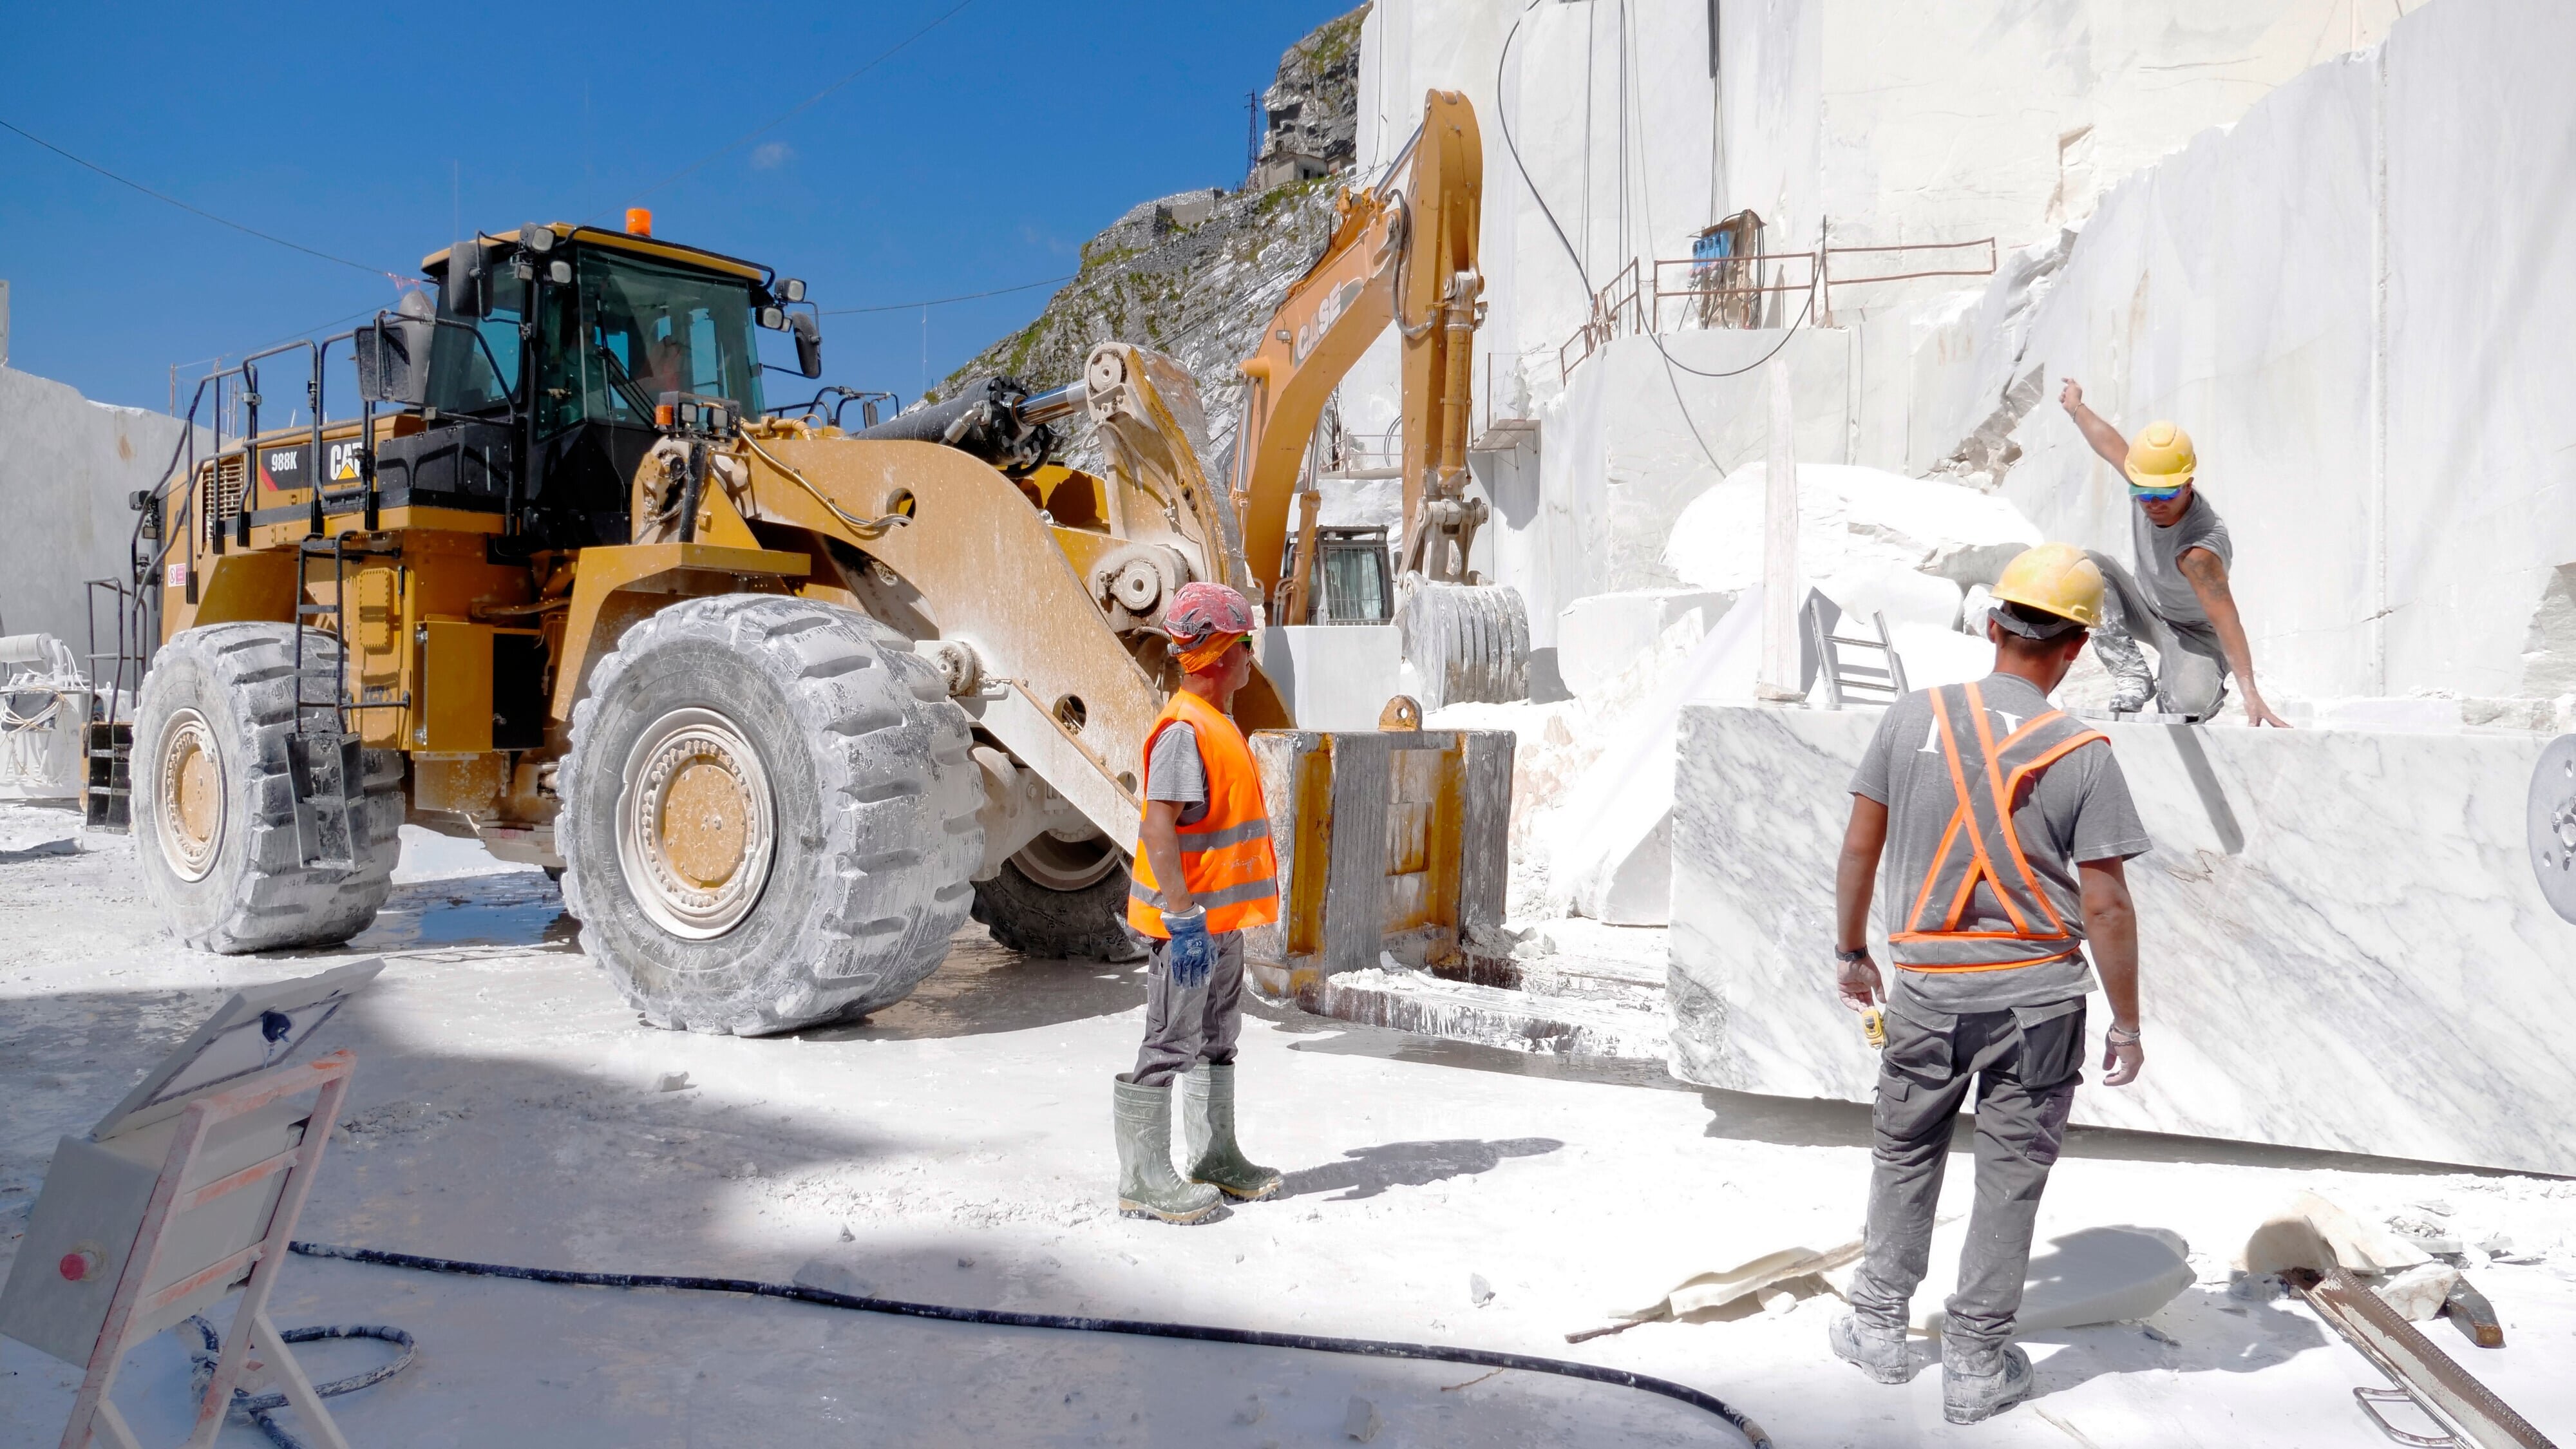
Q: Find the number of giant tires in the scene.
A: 3